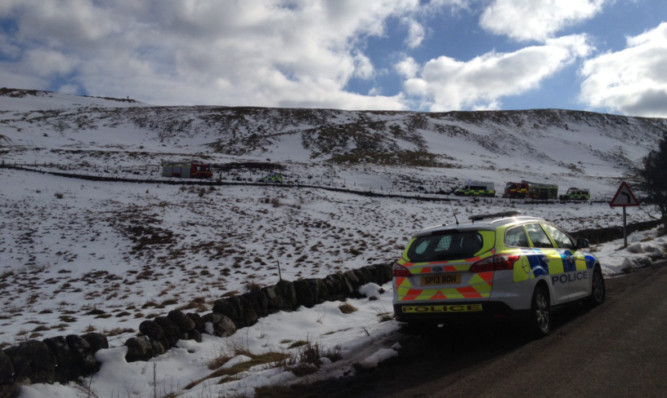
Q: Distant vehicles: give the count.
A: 5